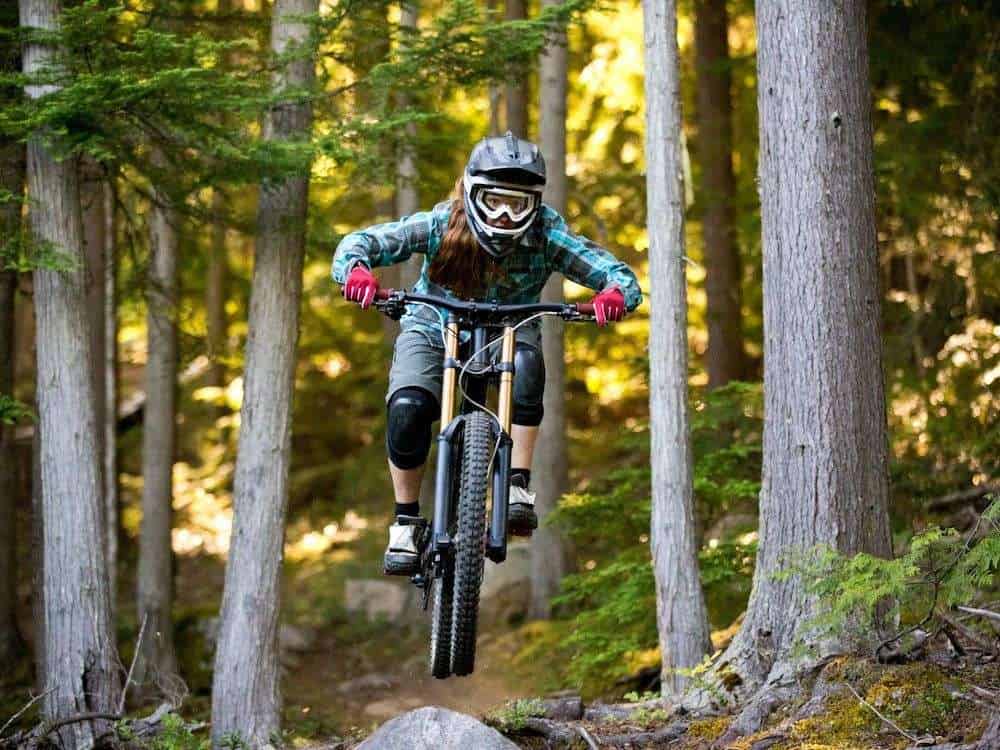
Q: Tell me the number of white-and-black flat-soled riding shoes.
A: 2